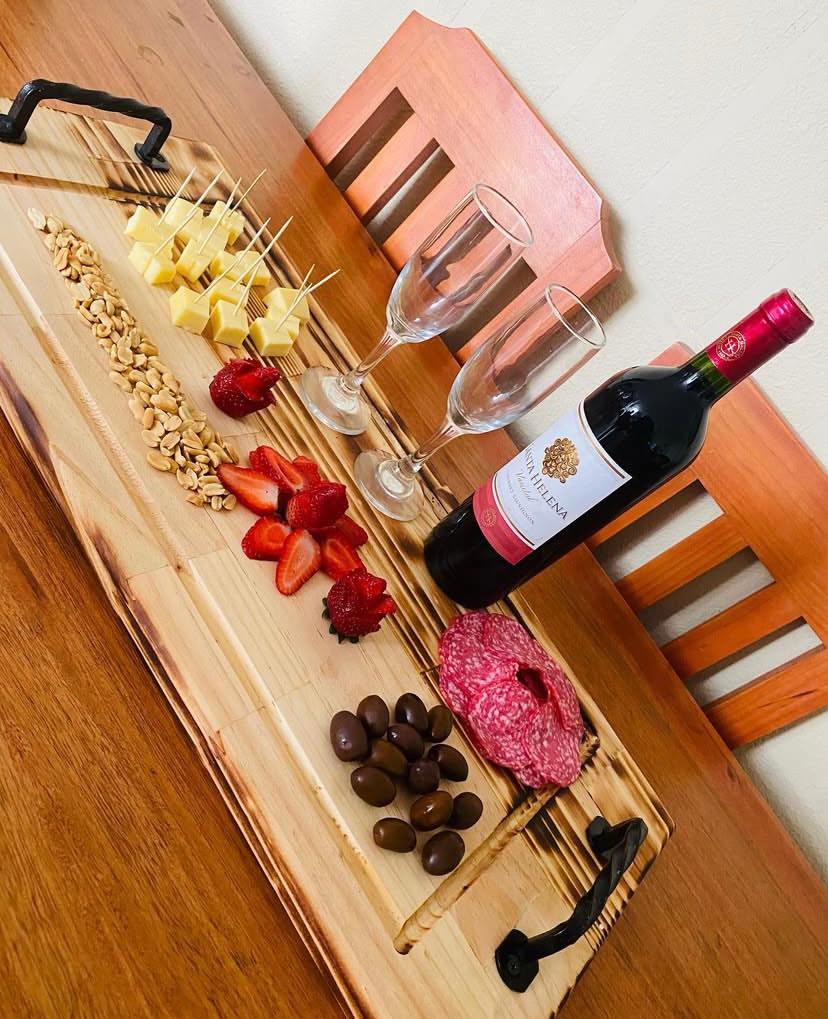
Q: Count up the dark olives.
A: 13